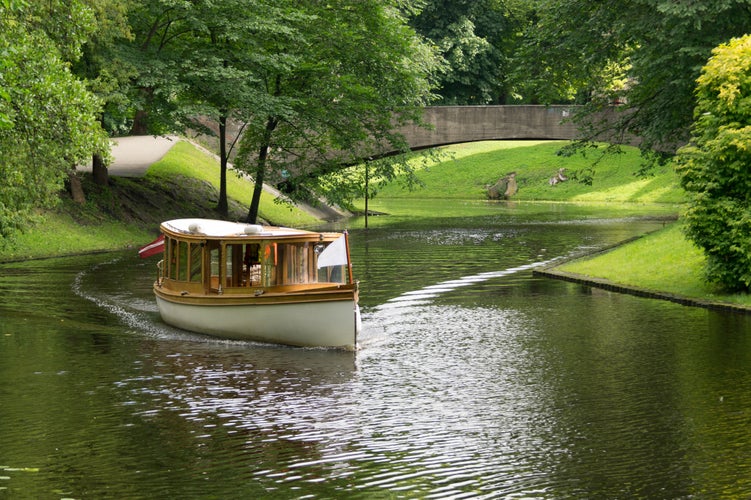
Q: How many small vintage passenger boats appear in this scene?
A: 1